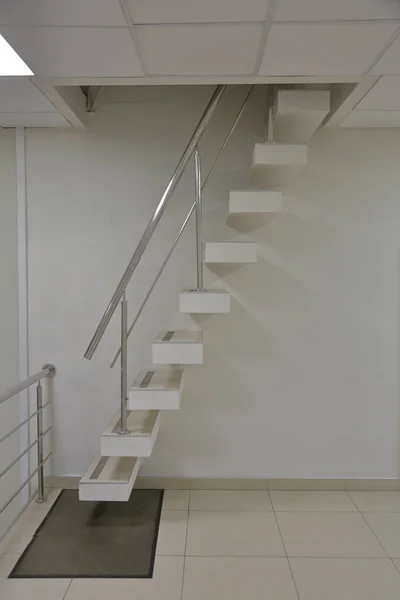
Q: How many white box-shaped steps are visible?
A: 9